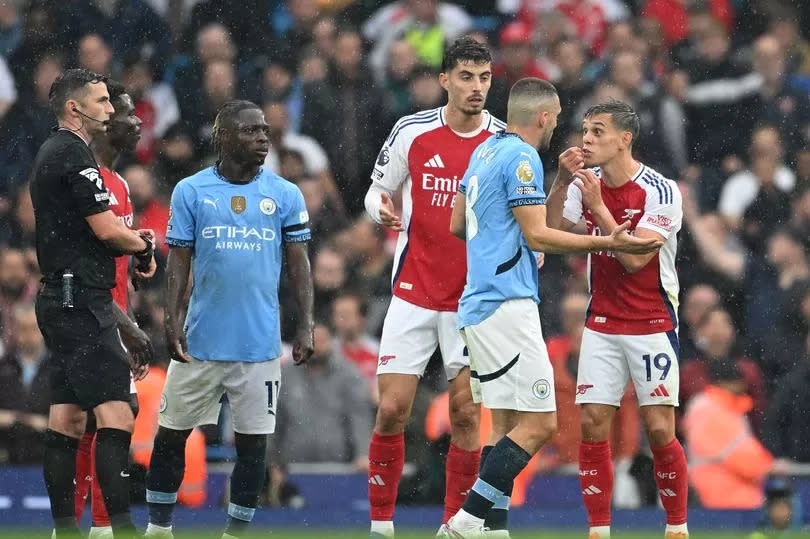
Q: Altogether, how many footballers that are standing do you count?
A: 5